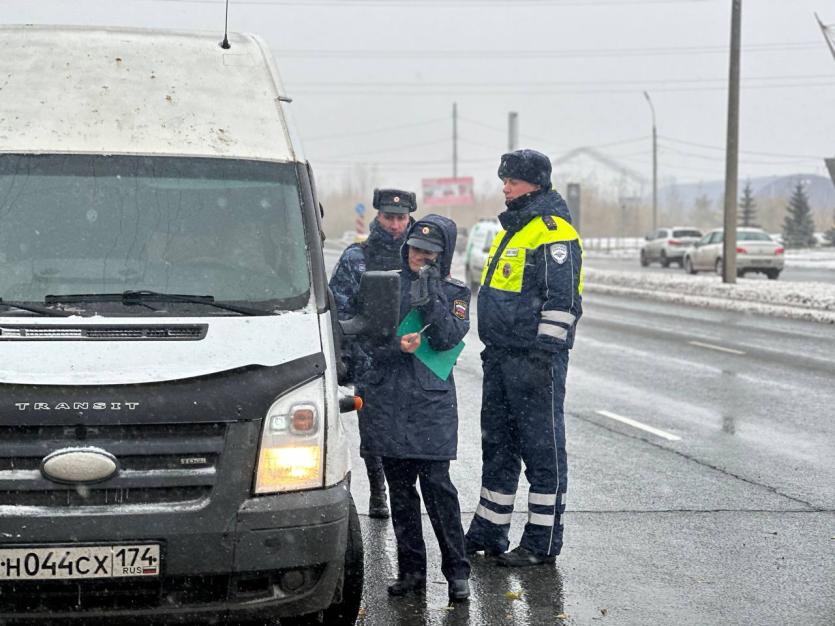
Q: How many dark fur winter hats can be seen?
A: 2